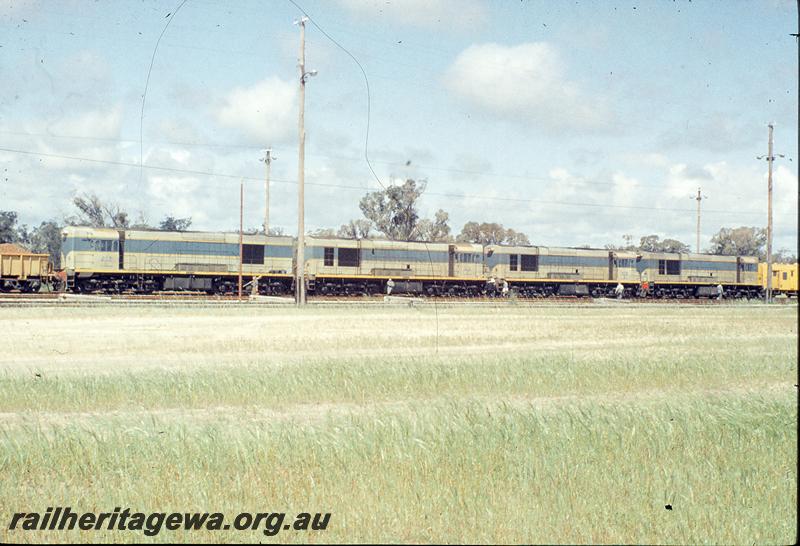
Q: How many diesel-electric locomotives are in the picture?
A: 4